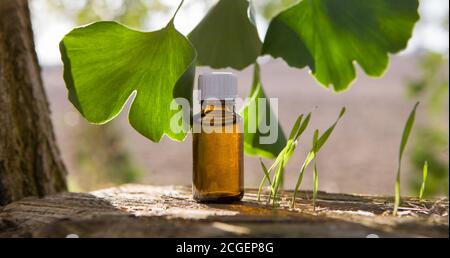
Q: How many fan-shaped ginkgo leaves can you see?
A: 4